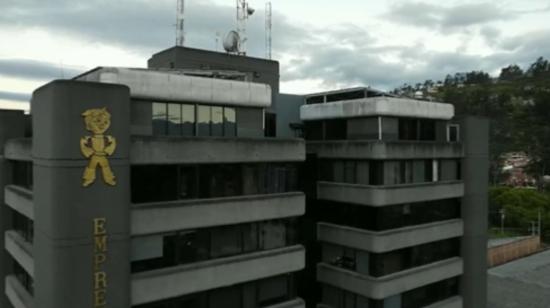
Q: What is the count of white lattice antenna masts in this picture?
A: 3